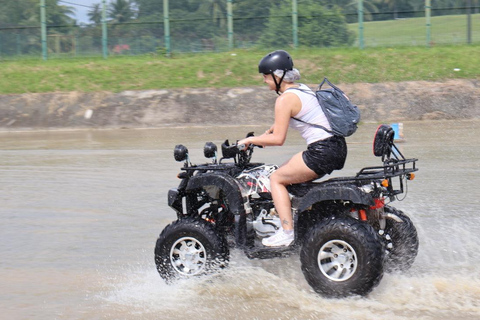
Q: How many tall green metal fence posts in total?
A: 7